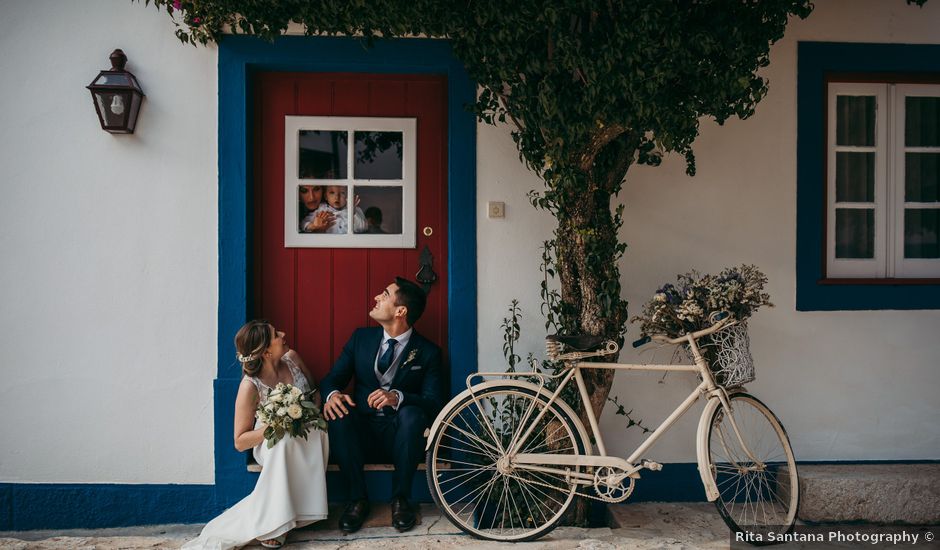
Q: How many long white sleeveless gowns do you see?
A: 1